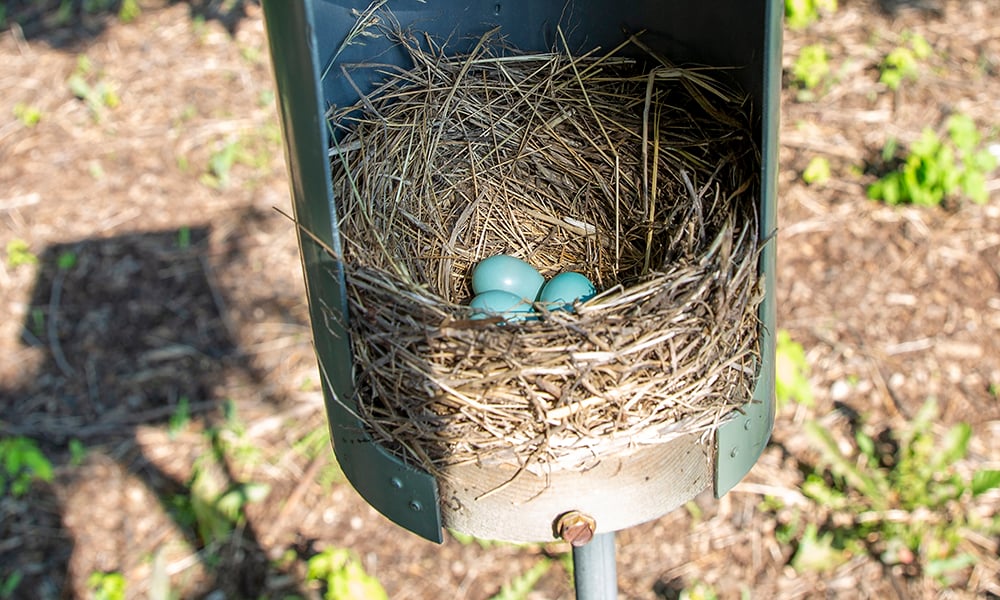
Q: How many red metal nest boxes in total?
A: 0